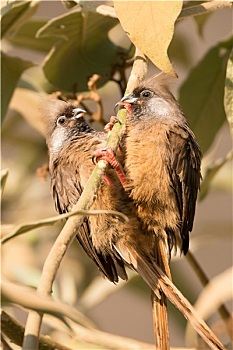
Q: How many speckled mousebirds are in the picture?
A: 2